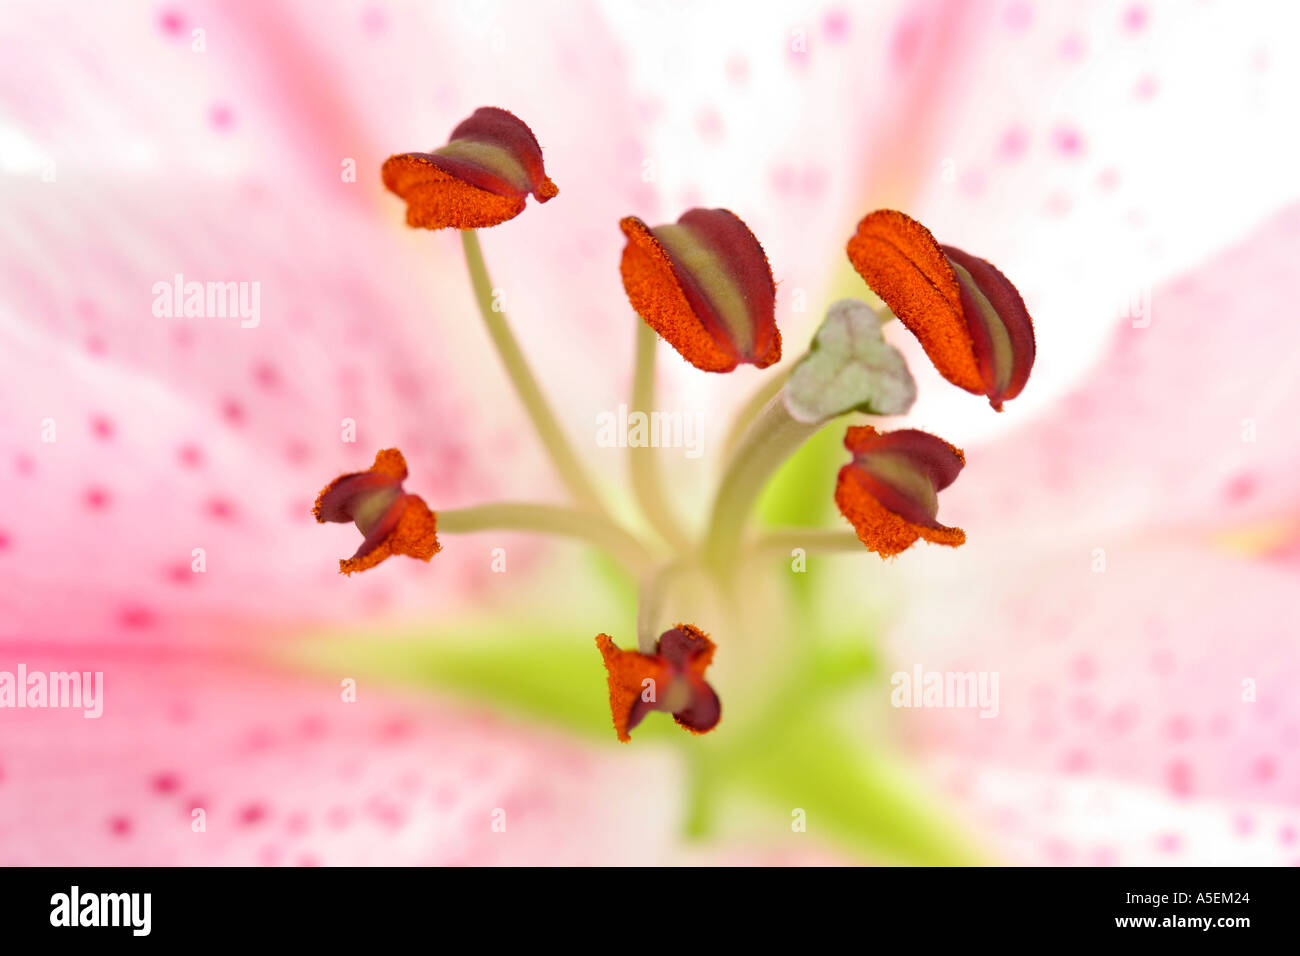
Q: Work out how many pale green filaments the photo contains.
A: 6